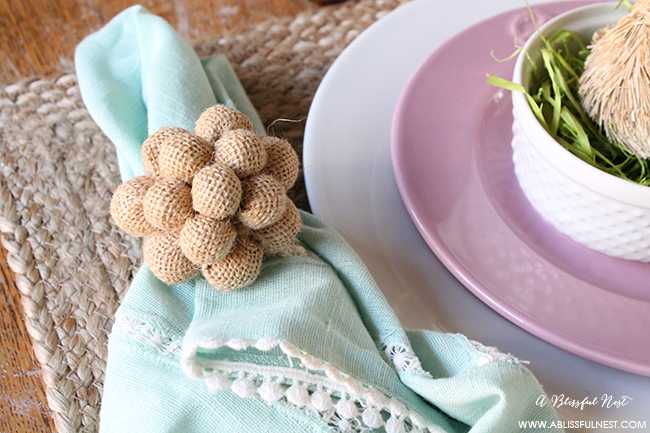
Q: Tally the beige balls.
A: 13